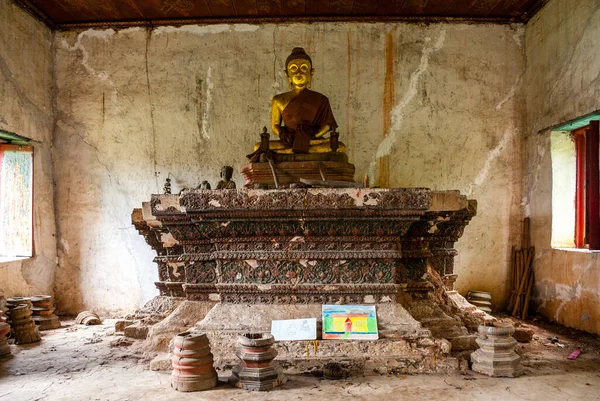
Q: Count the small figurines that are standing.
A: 2